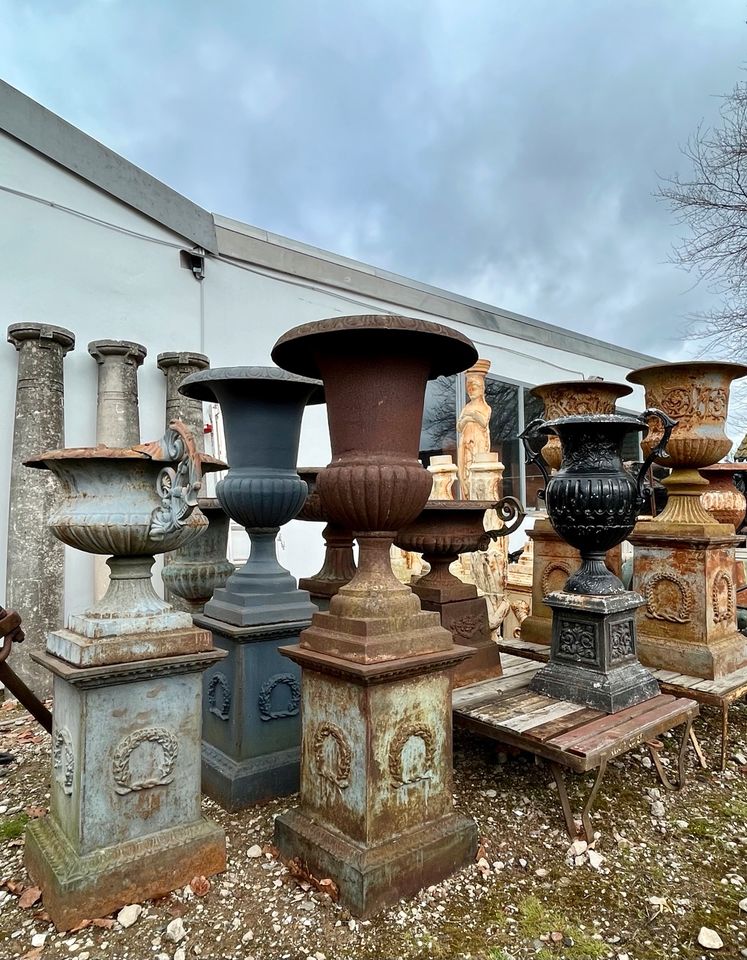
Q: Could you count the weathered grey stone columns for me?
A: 3